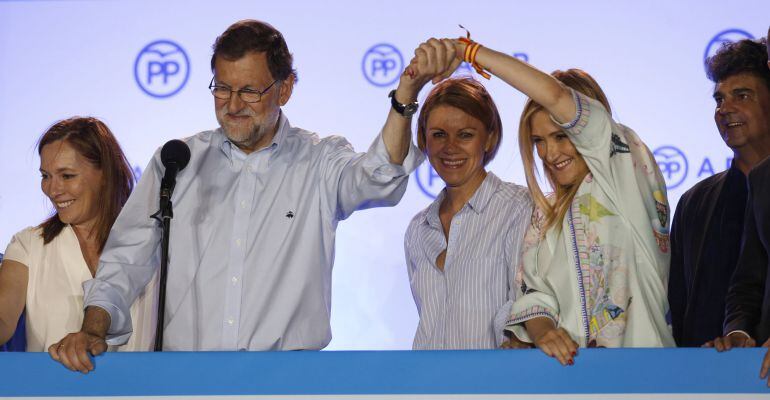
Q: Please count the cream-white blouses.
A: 1